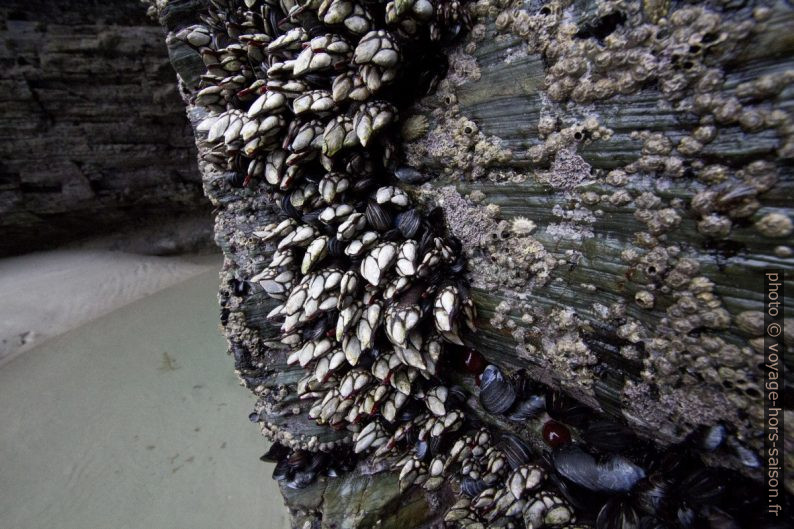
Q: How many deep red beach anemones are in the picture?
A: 2